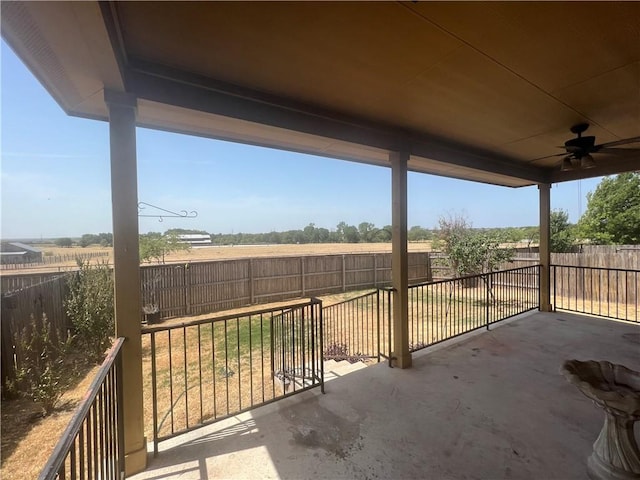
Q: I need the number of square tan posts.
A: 3